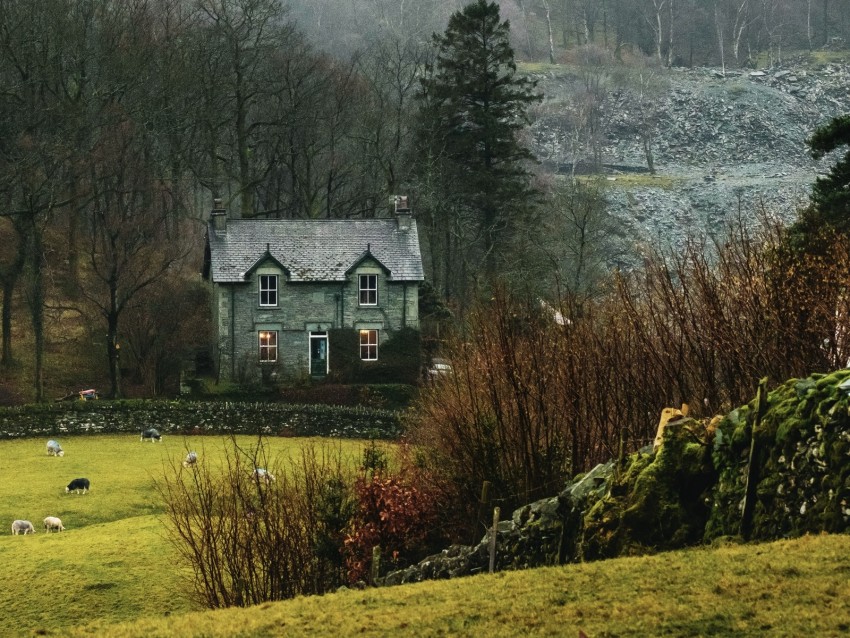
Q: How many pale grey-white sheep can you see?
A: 5